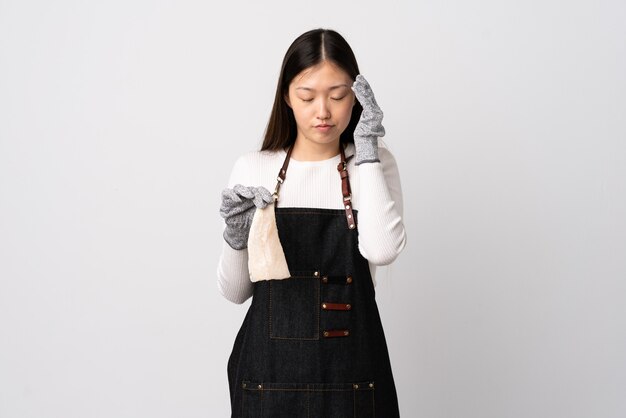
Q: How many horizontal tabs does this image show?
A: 3